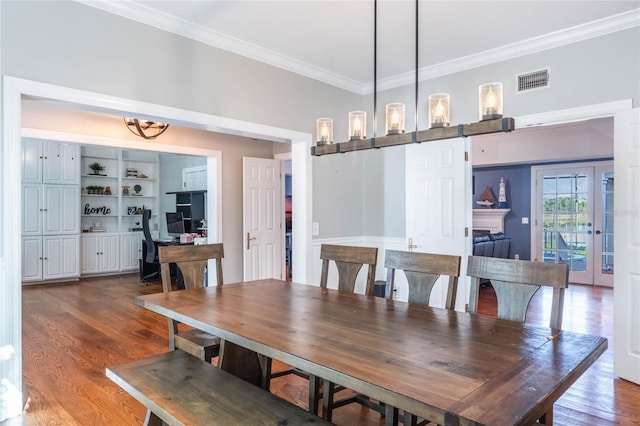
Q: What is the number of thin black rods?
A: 2